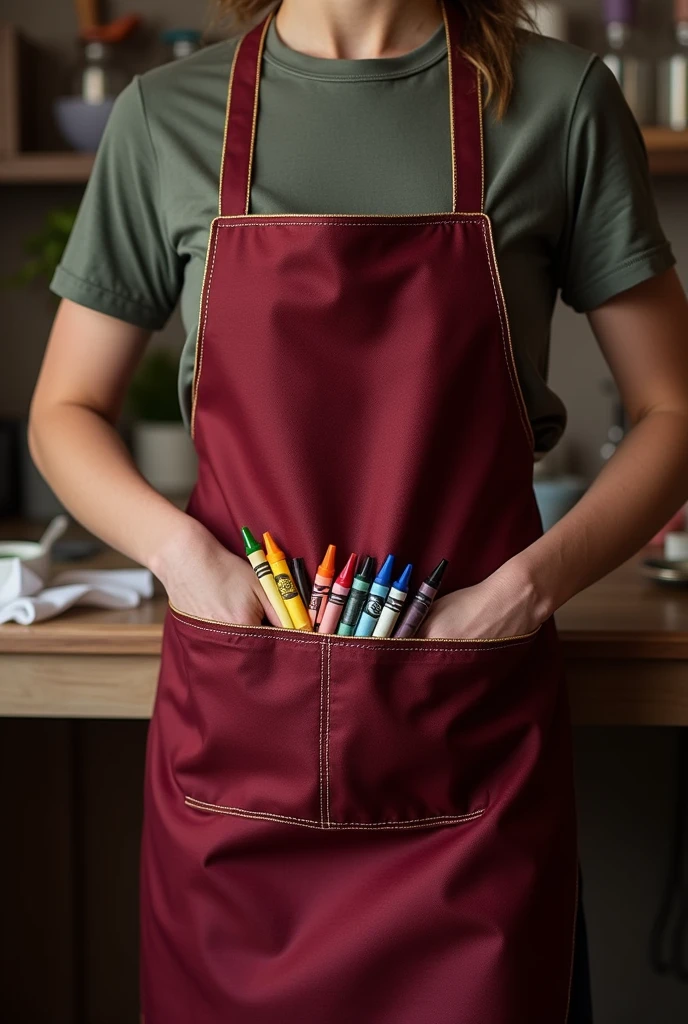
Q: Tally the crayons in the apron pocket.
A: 9